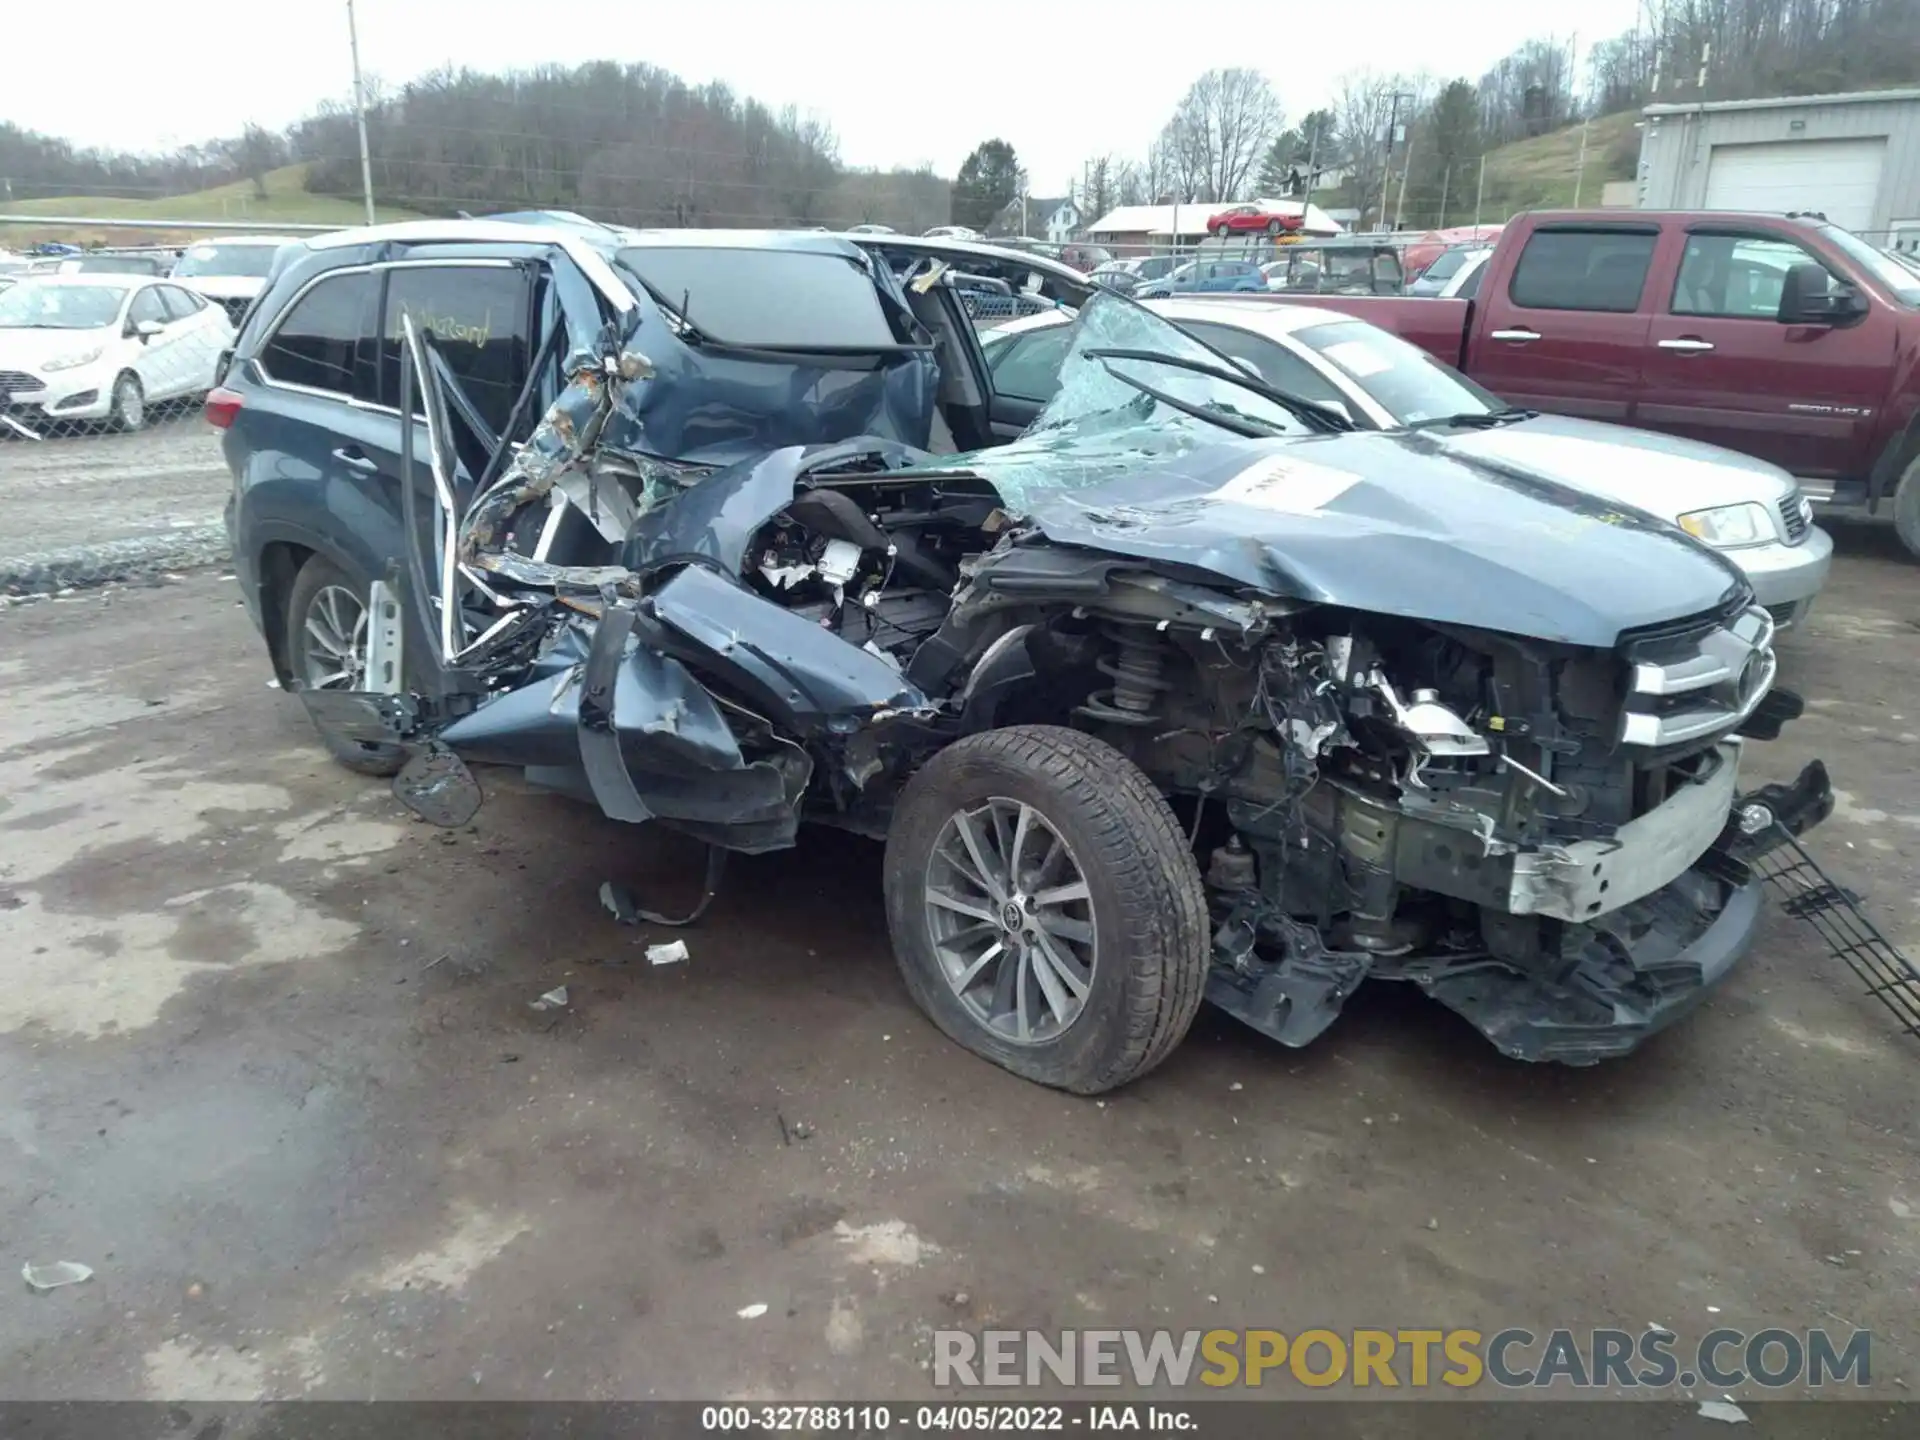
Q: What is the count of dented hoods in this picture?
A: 1